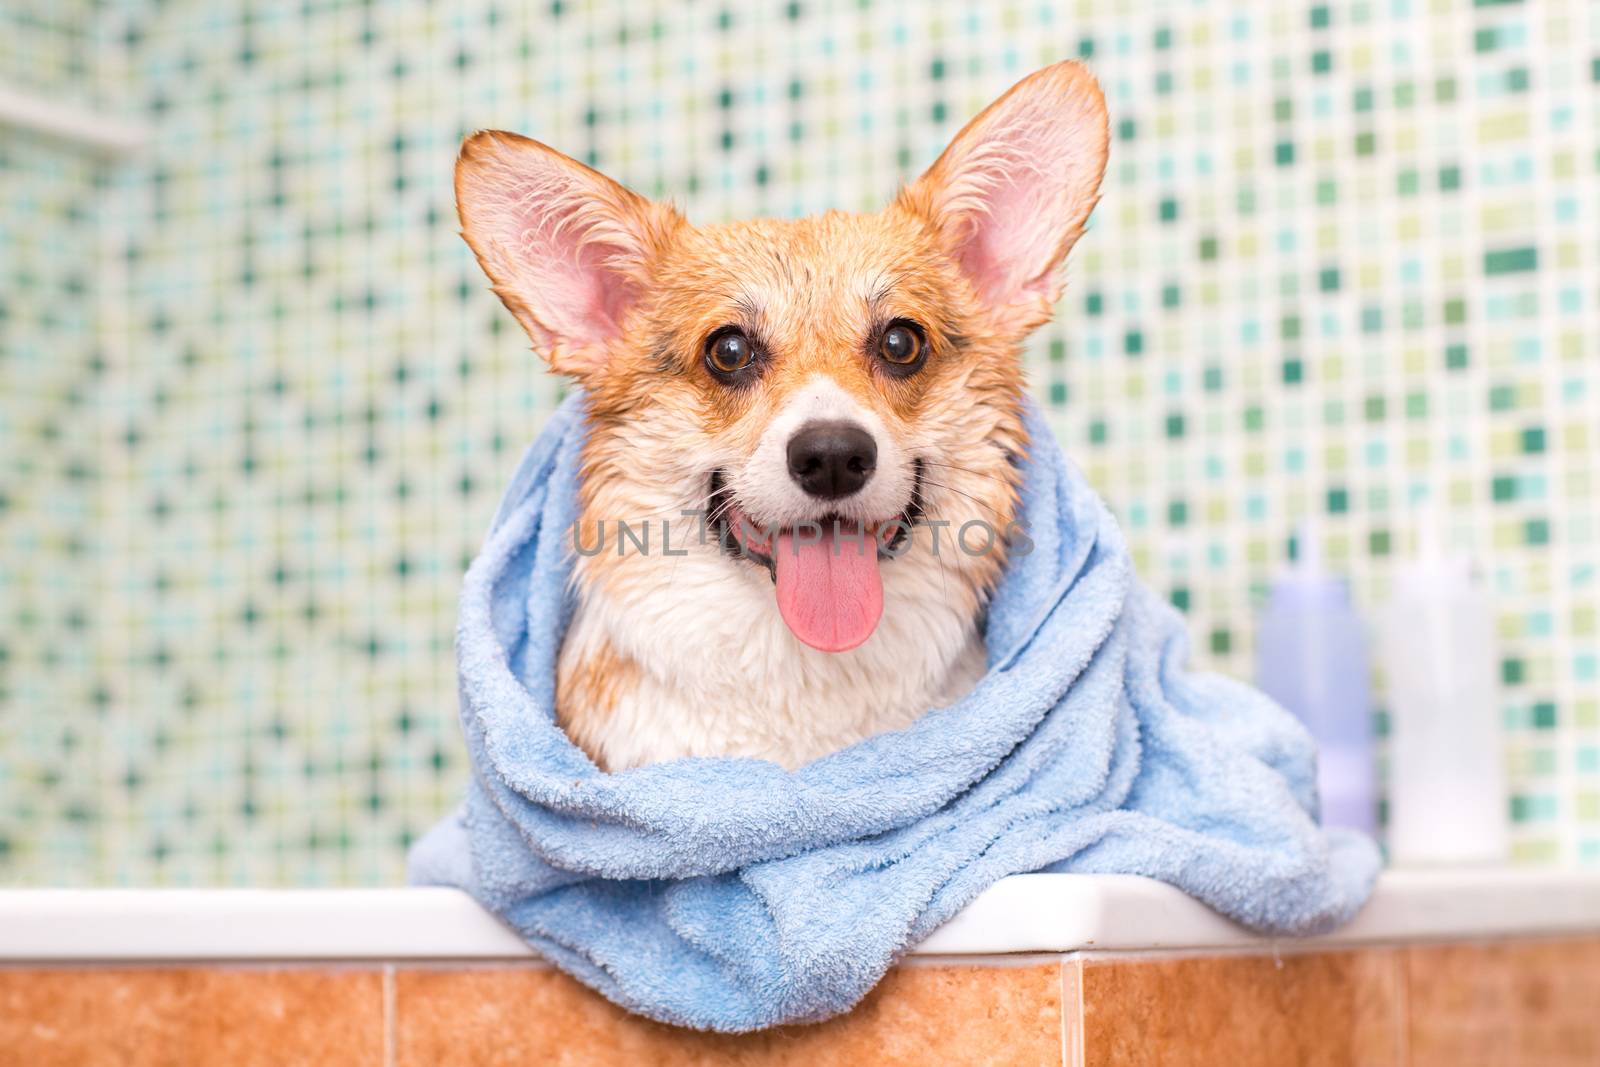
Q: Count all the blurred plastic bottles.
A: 2